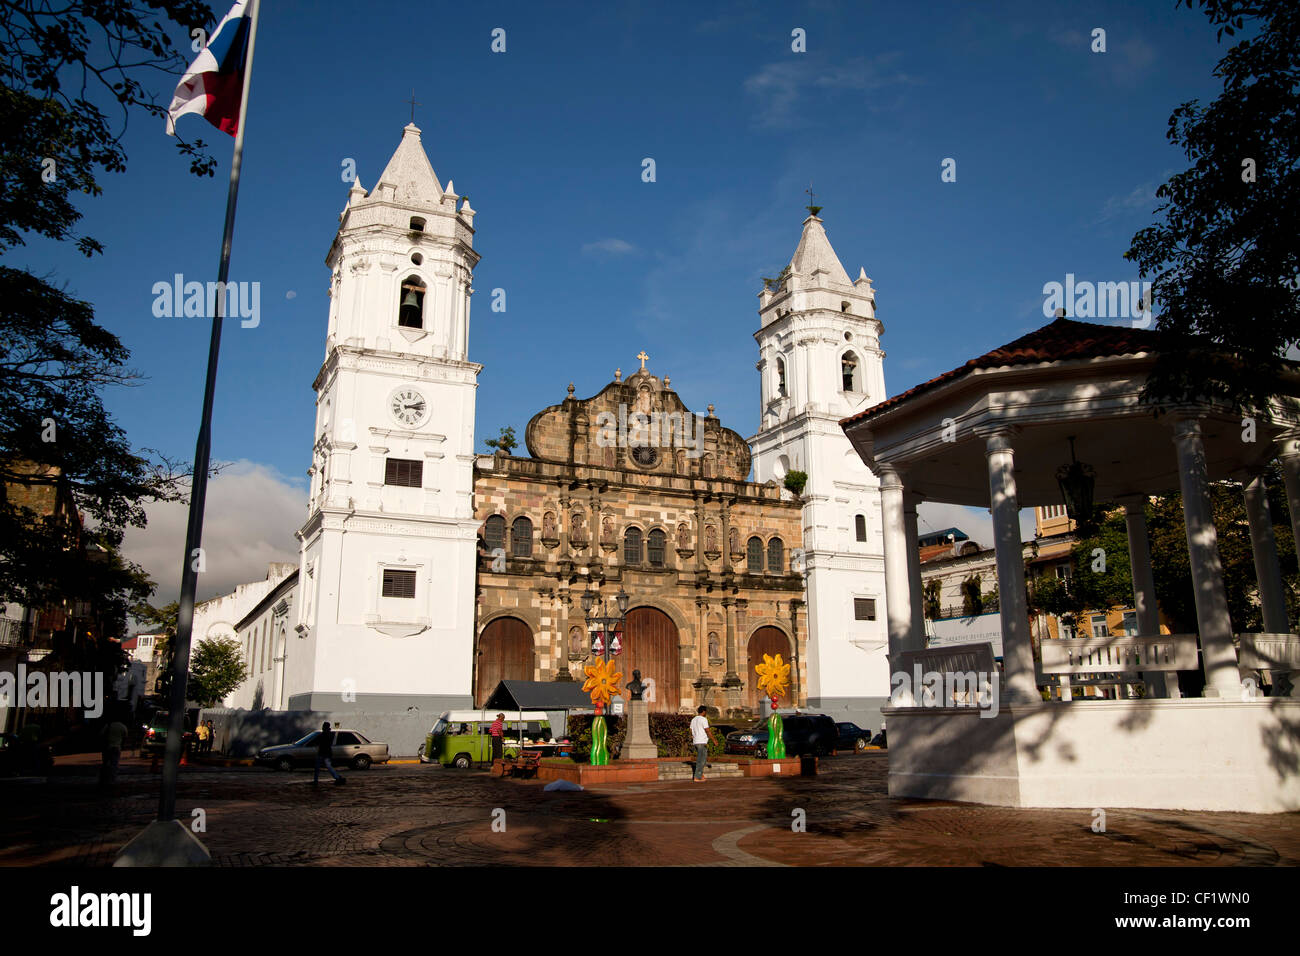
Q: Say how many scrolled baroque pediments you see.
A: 1